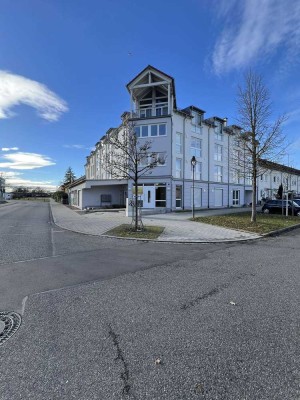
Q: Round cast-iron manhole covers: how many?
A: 1